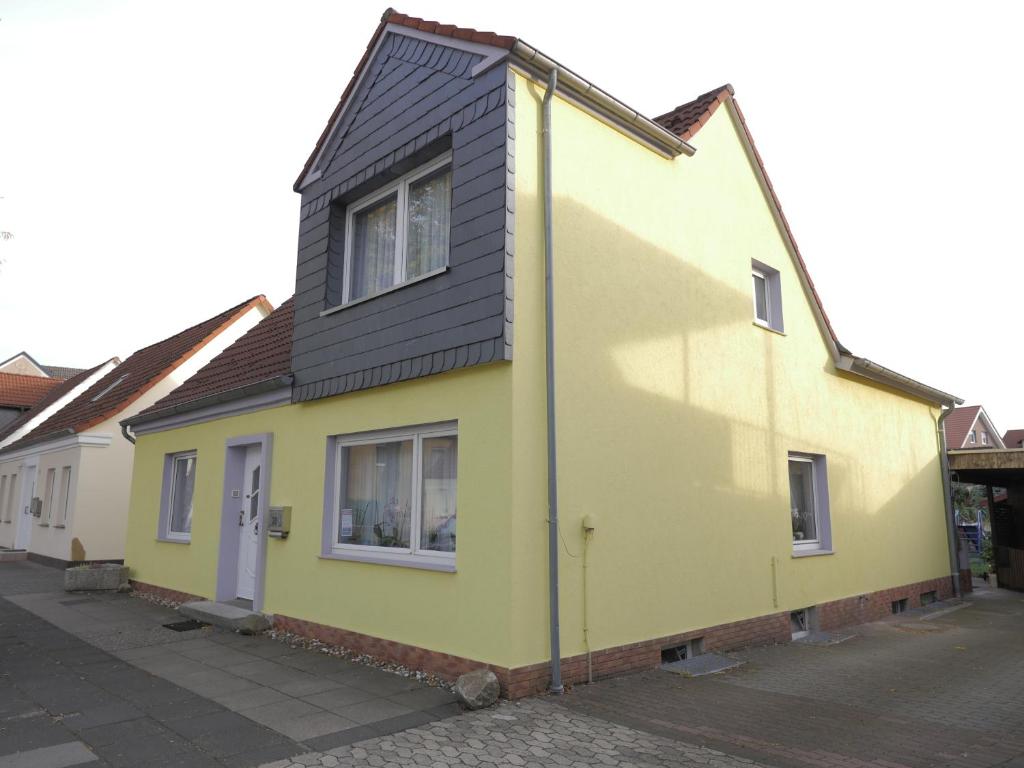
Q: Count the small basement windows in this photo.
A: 4